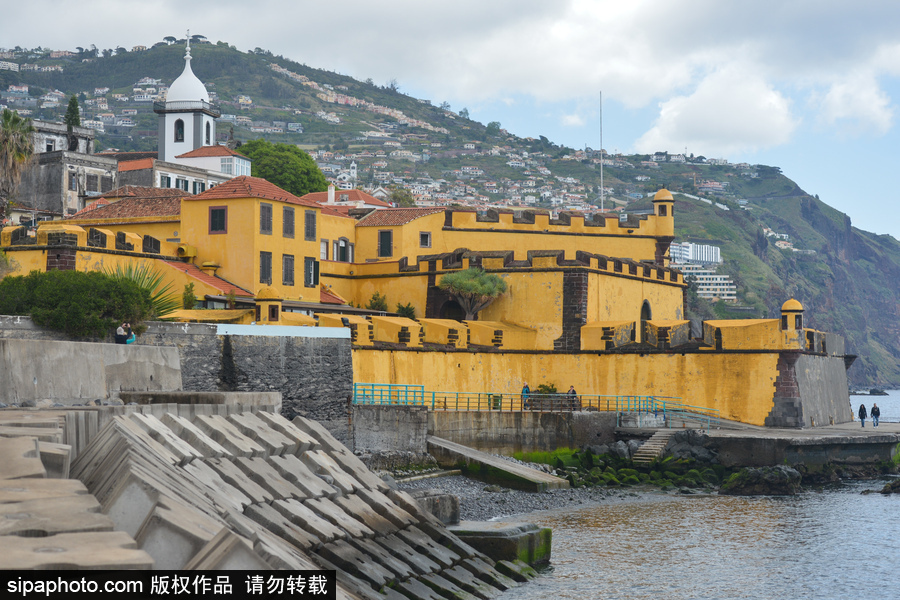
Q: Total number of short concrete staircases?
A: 1